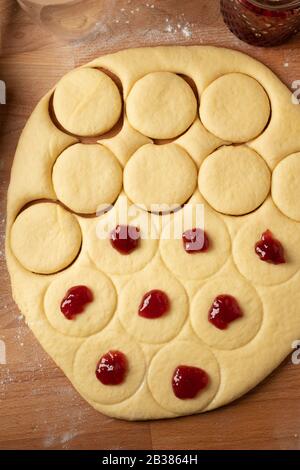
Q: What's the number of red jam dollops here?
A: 8